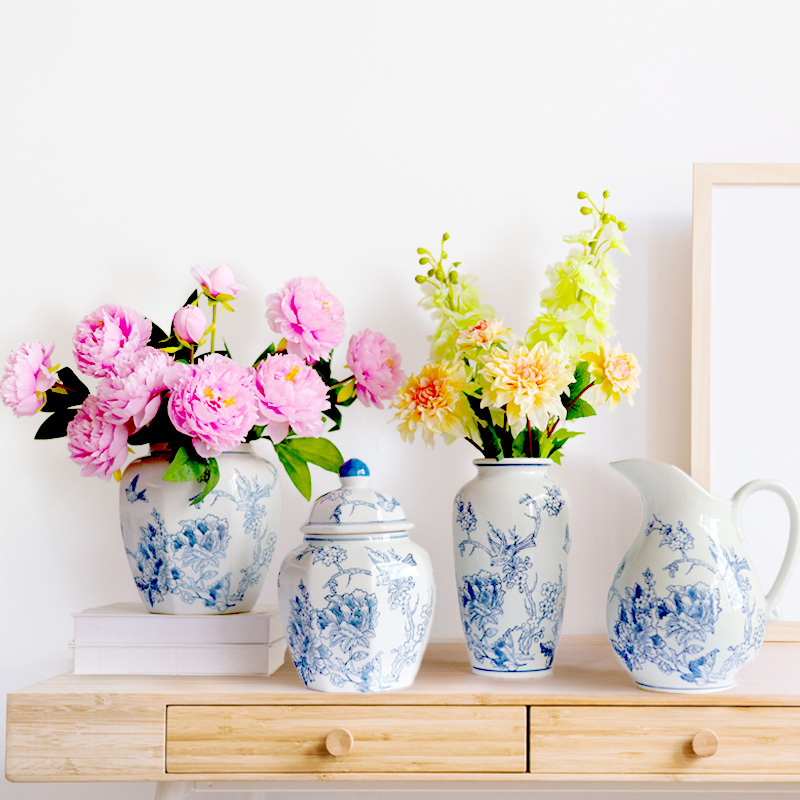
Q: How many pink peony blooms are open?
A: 8